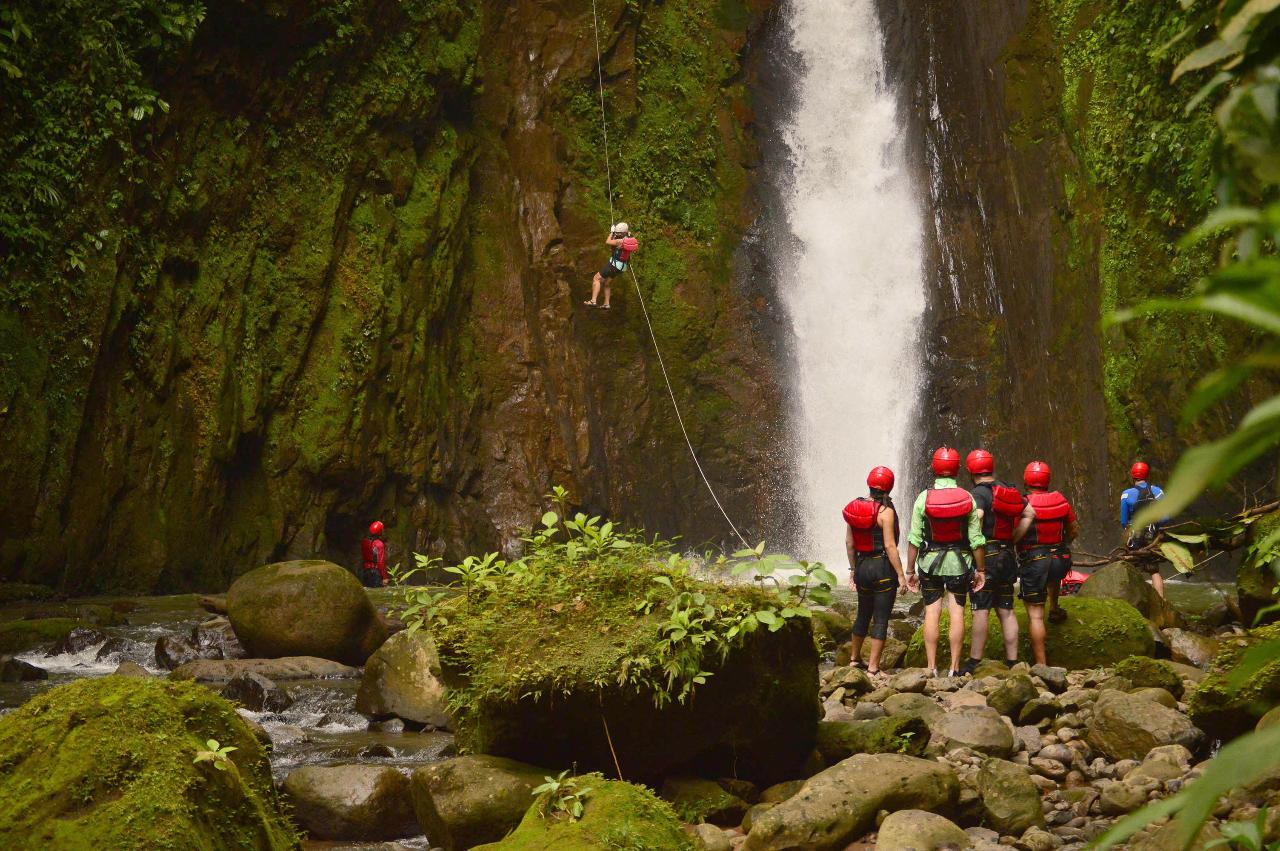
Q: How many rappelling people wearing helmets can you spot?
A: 1